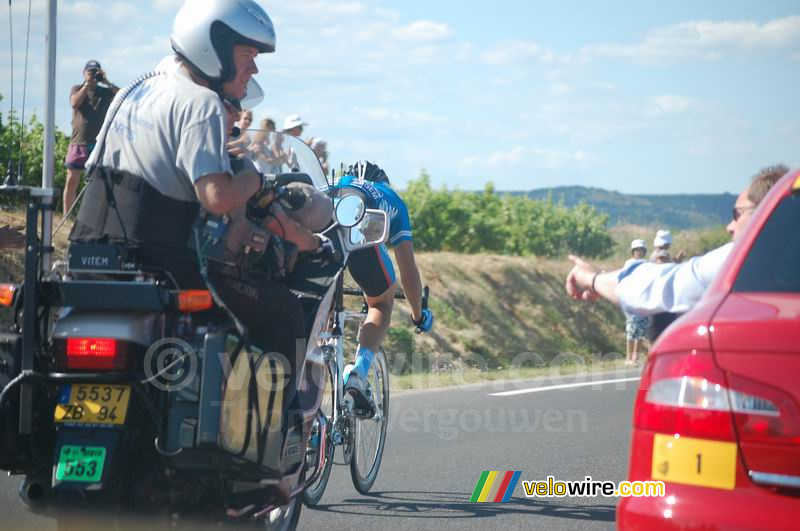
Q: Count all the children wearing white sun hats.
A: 2